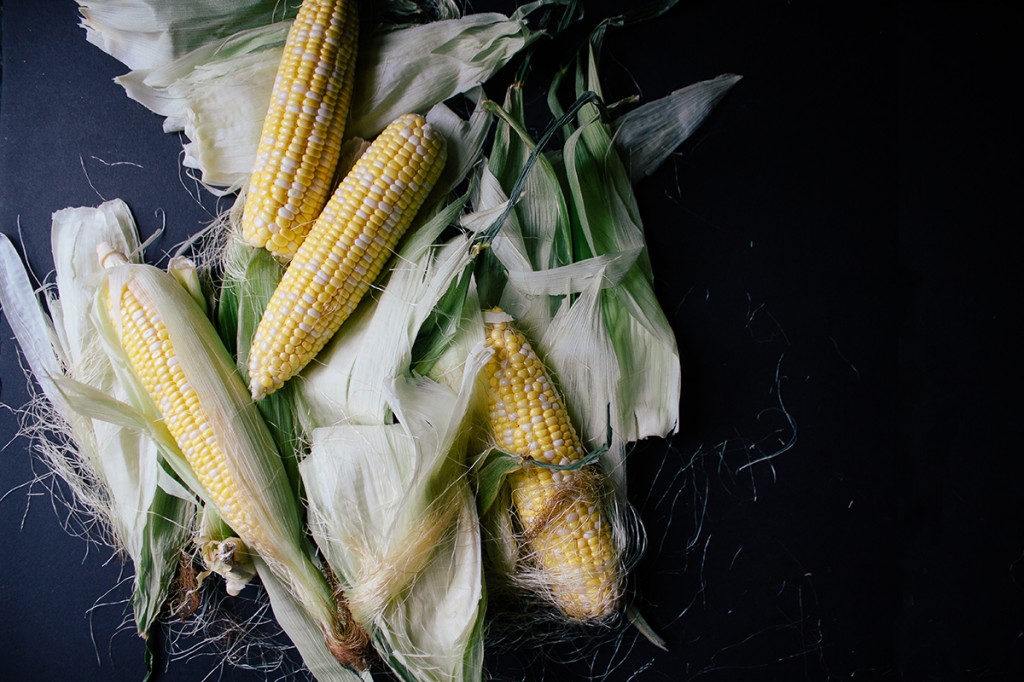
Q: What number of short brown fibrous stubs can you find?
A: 2